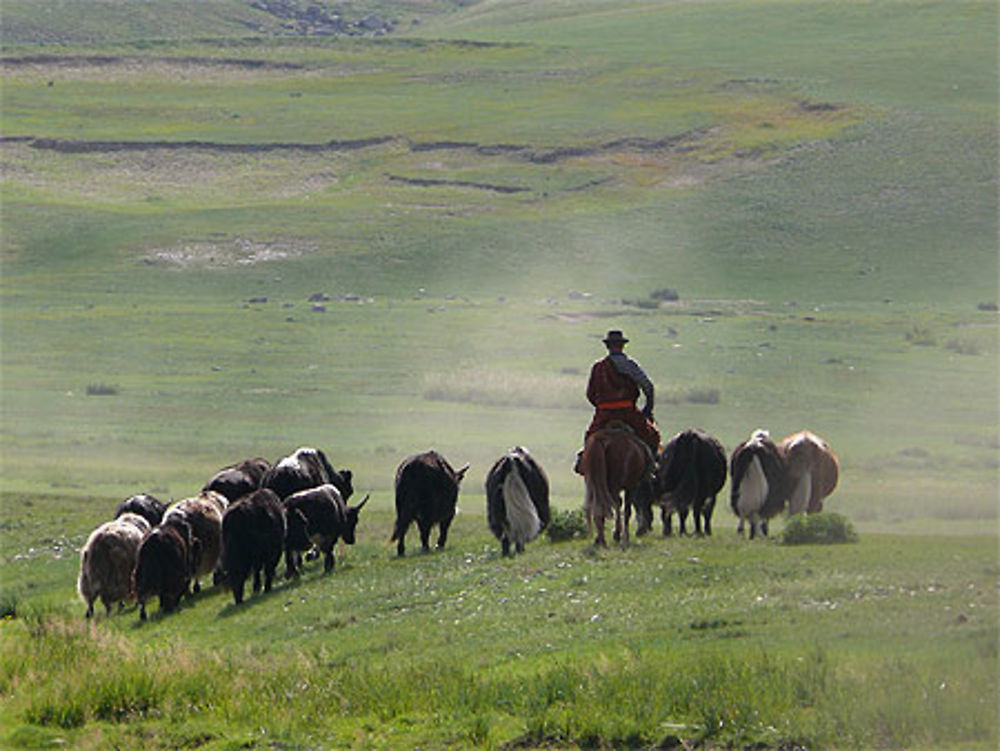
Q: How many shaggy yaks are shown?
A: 13